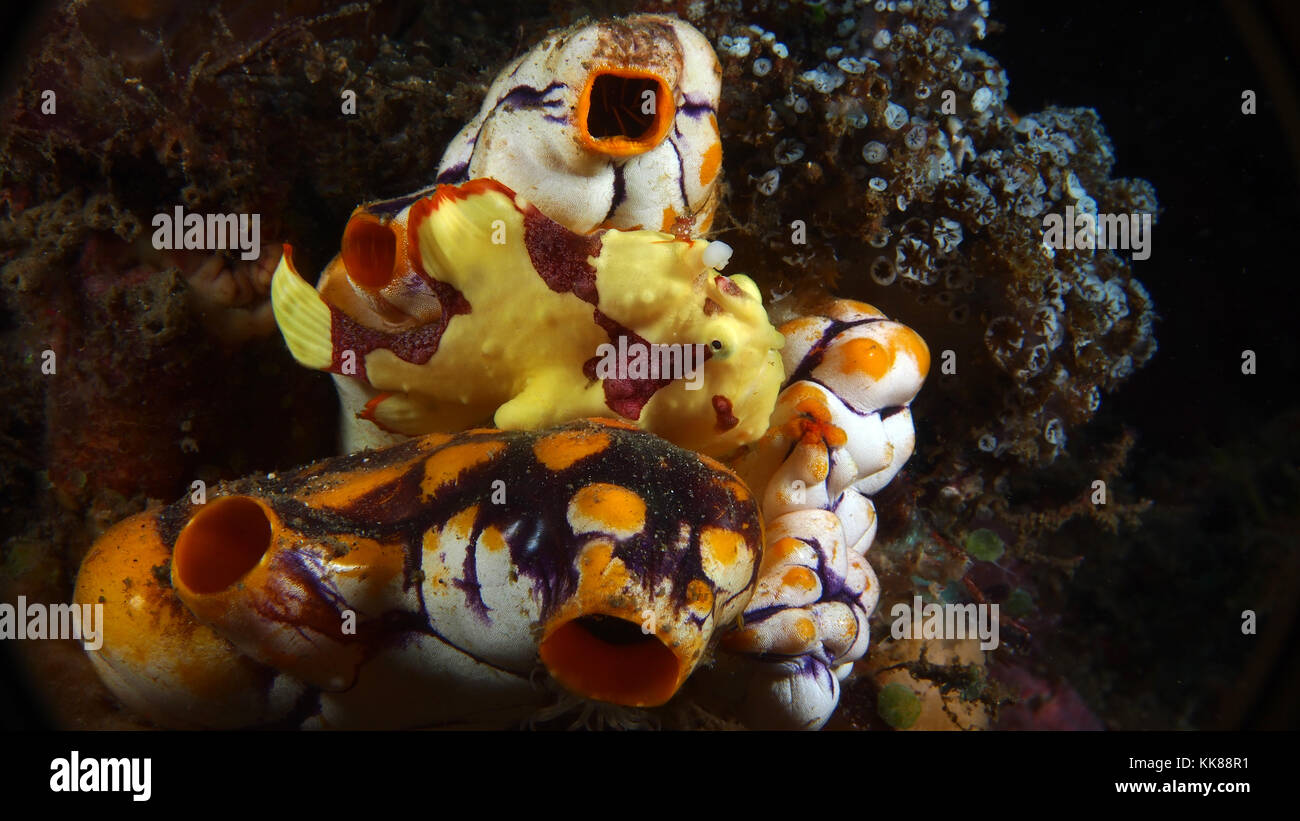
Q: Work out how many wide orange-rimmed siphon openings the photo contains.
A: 4